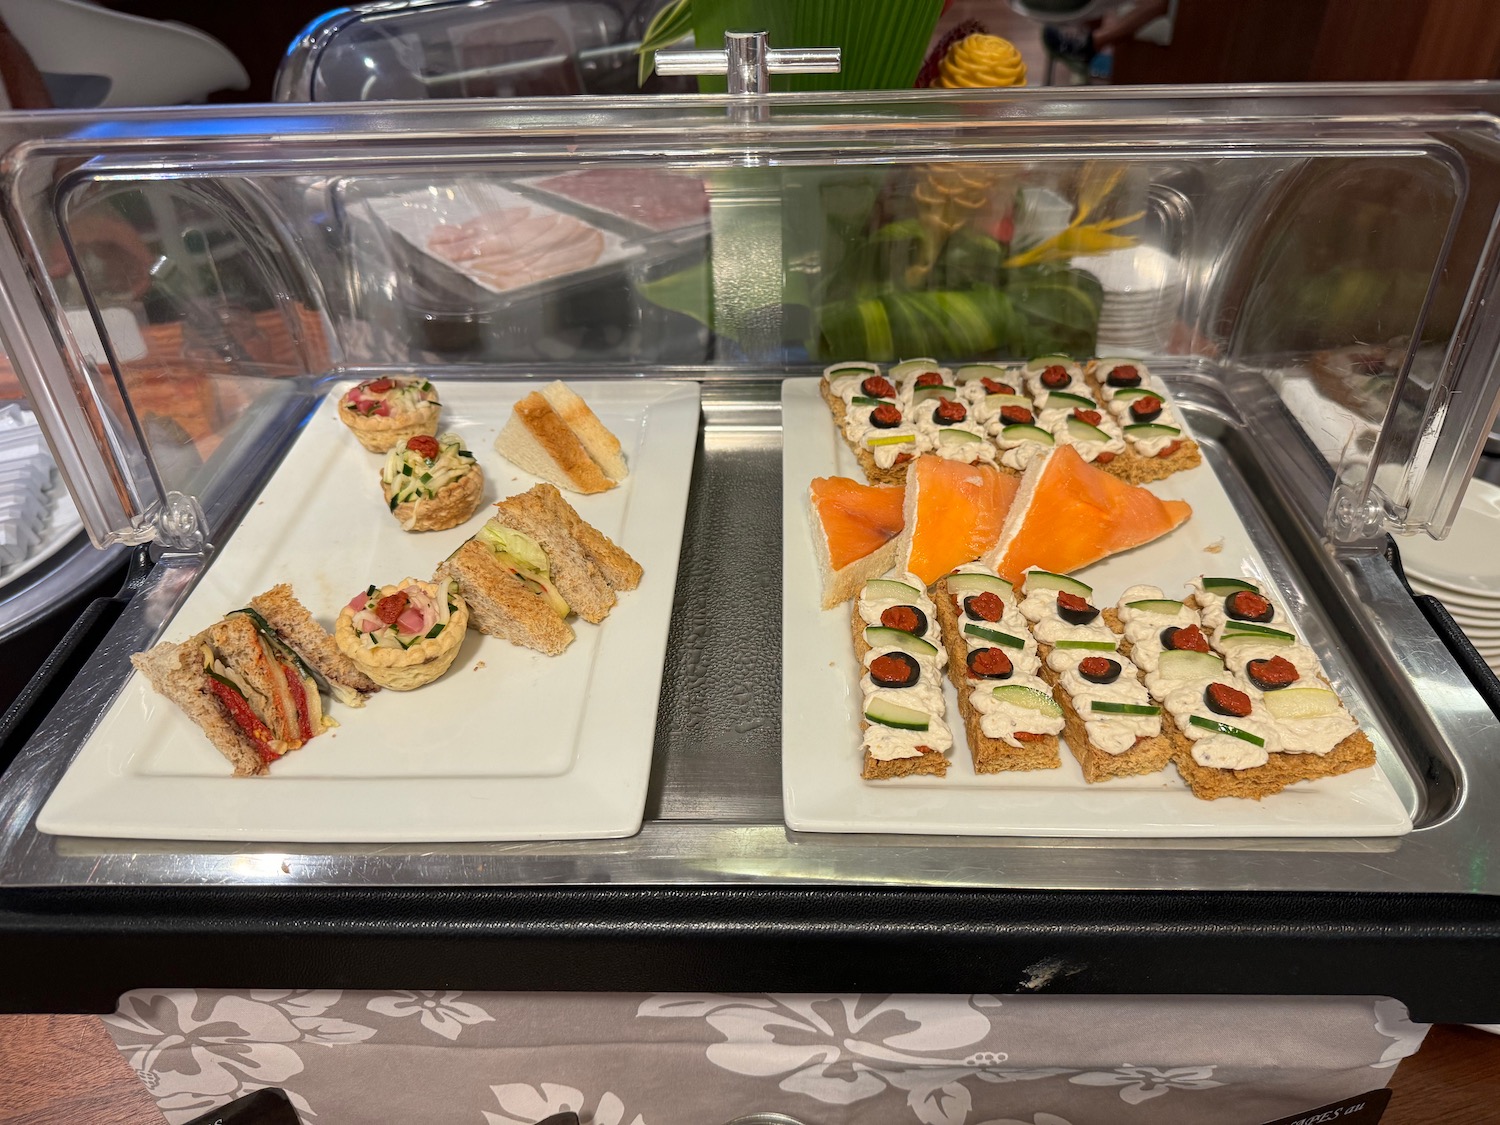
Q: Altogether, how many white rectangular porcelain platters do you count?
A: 2